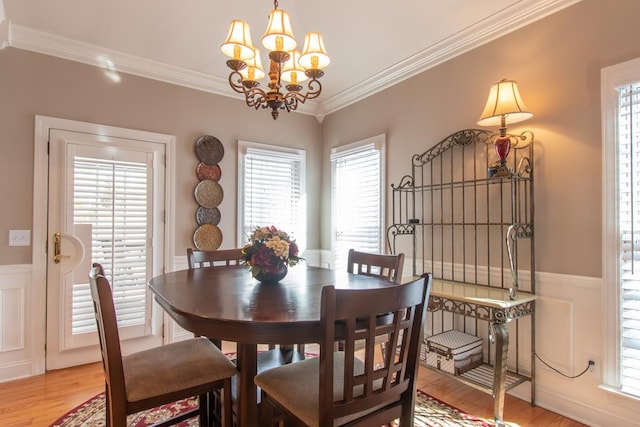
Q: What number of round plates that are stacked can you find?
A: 5